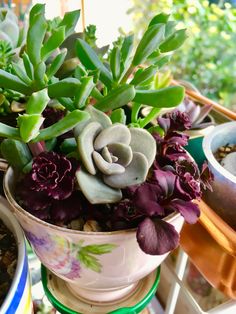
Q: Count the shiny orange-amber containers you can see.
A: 1